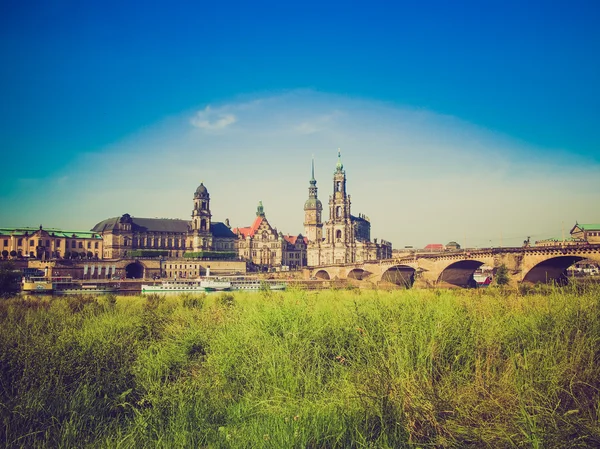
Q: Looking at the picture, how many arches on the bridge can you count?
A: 5